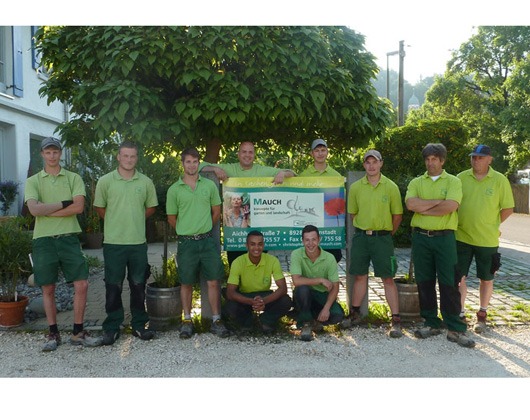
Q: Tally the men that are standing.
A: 8